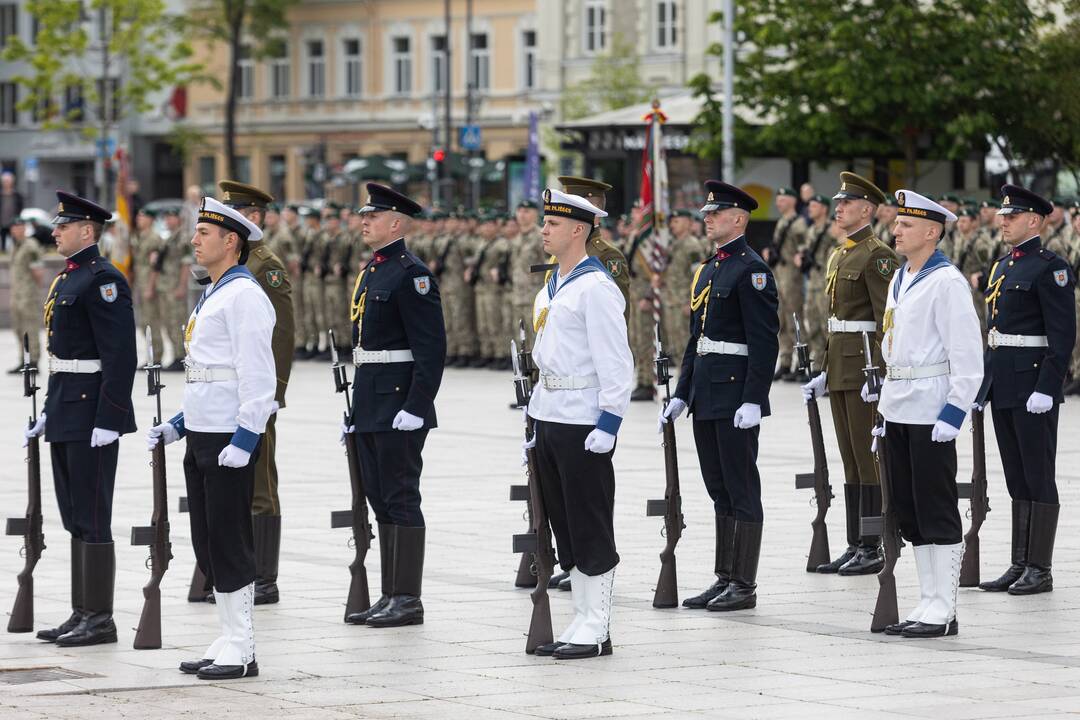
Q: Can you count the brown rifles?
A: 10